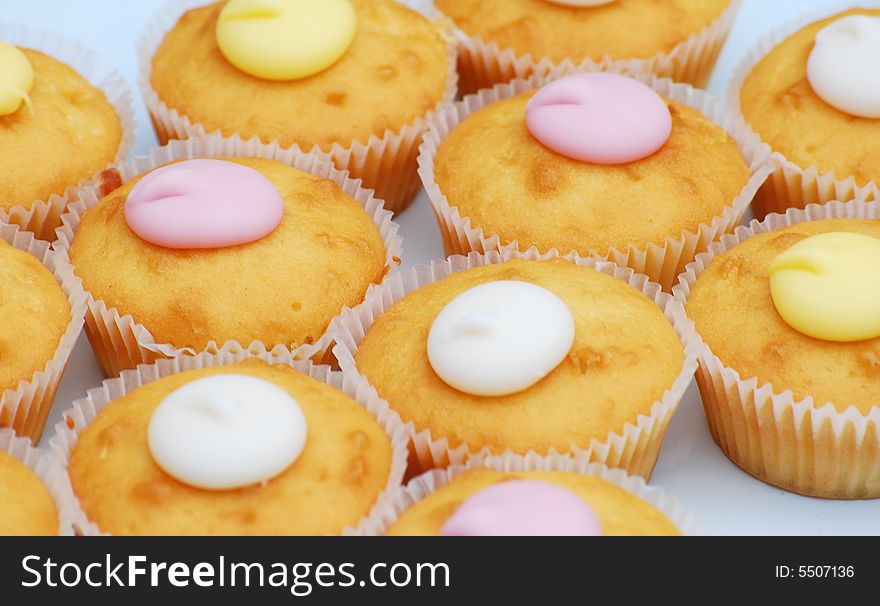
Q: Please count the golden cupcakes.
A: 12